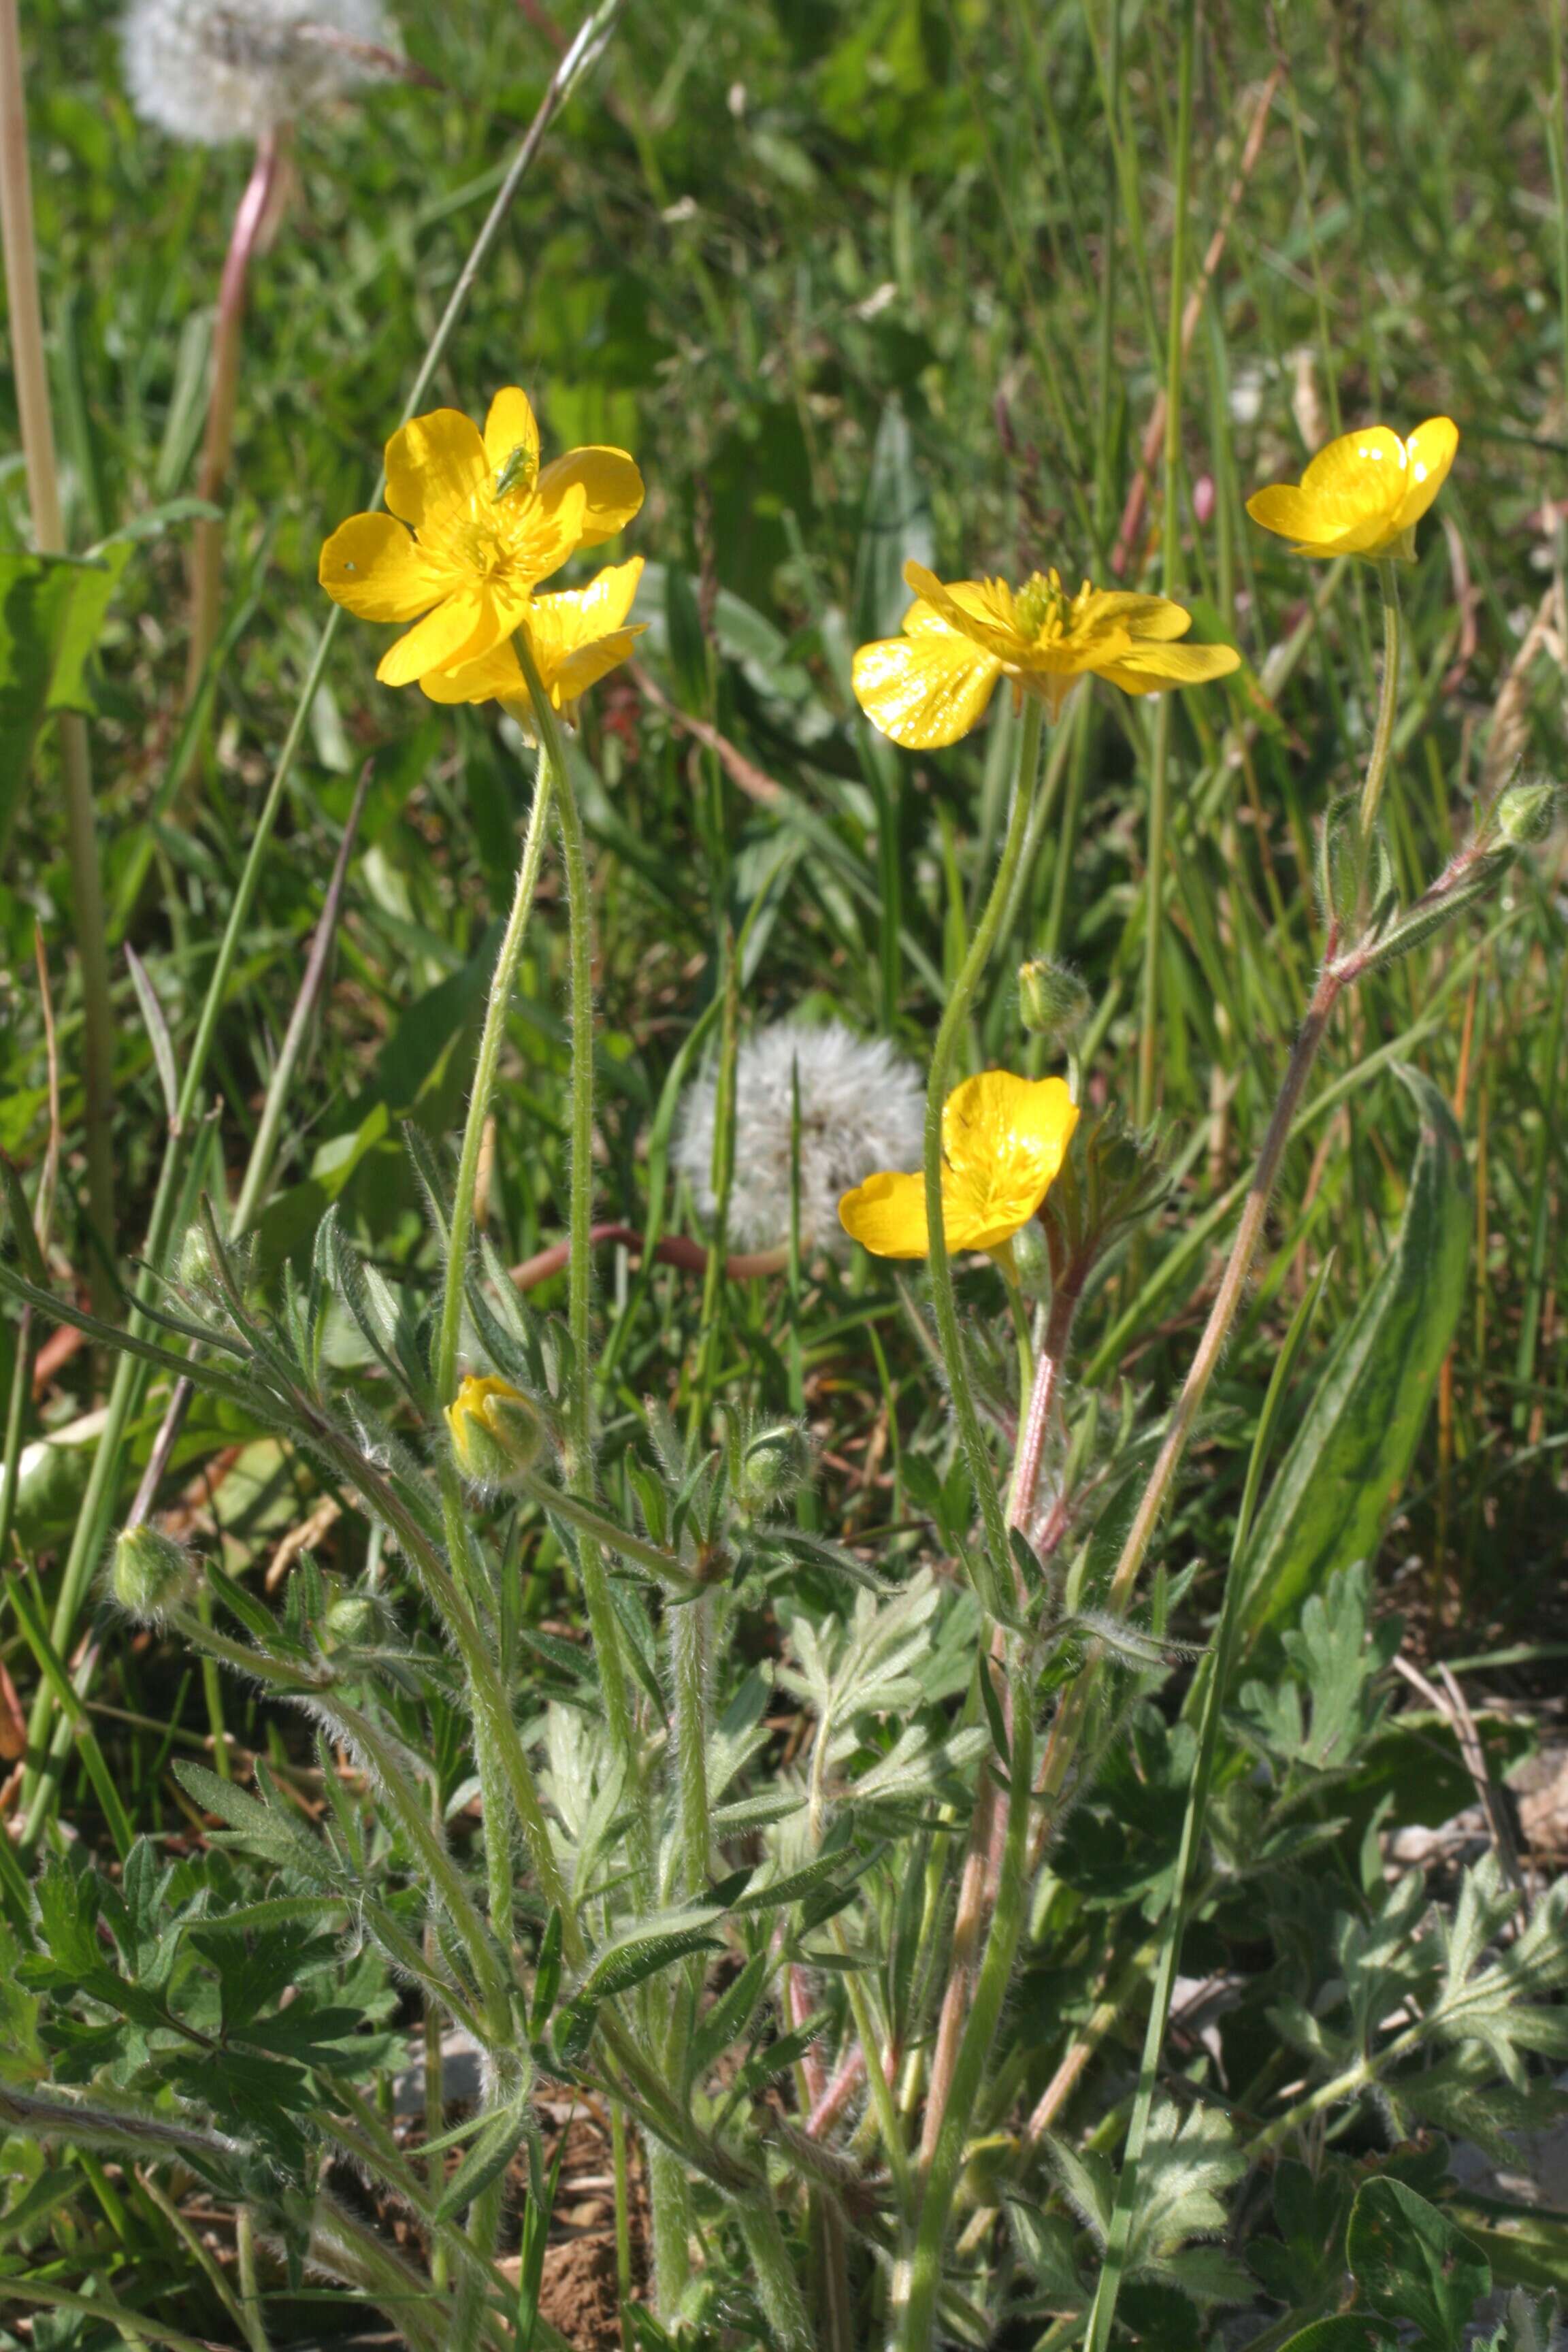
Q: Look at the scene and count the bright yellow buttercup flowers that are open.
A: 5